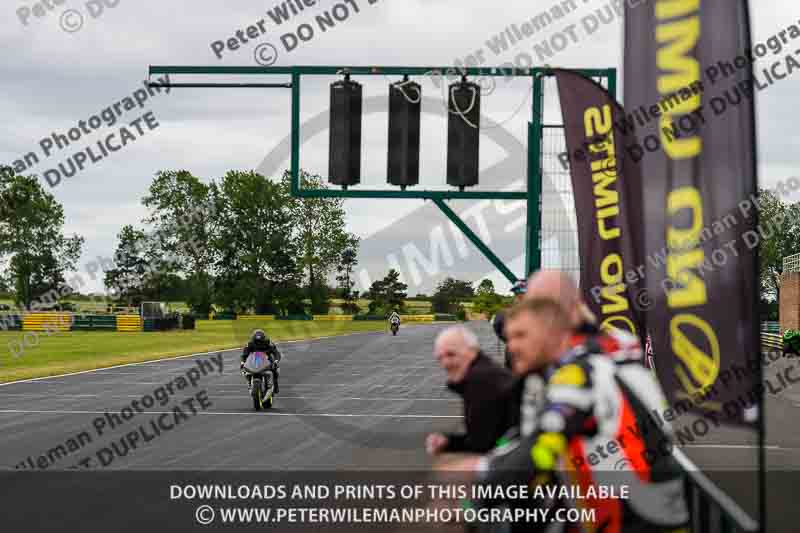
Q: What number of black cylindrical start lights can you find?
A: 3